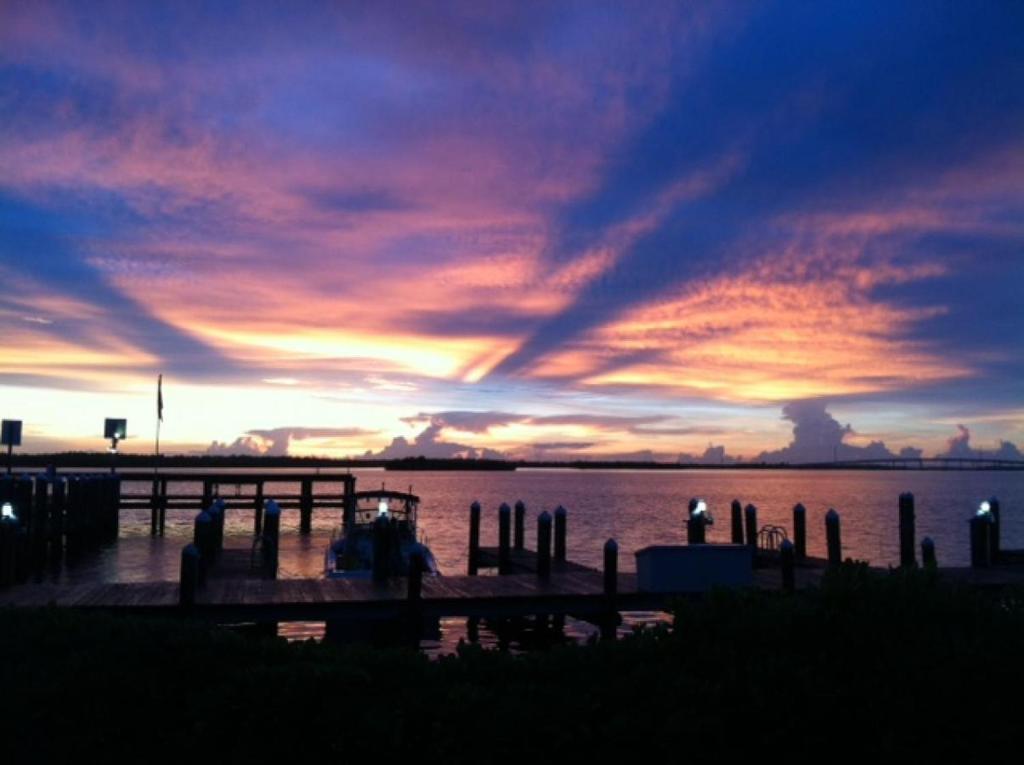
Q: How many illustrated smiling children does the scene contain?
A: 0